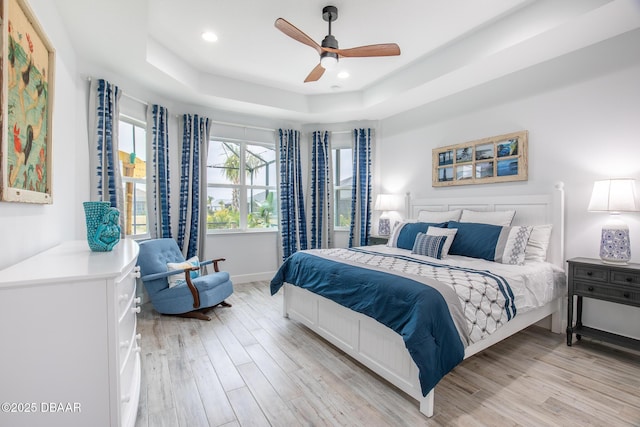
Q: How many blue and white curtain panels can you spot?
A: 6